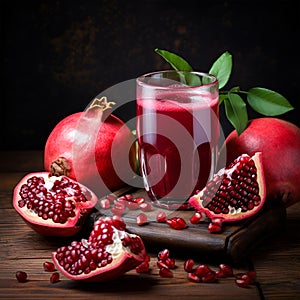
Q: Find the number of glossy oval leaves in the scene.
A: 4